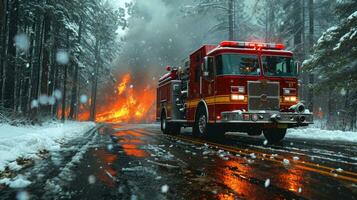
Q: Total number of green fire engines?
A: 0